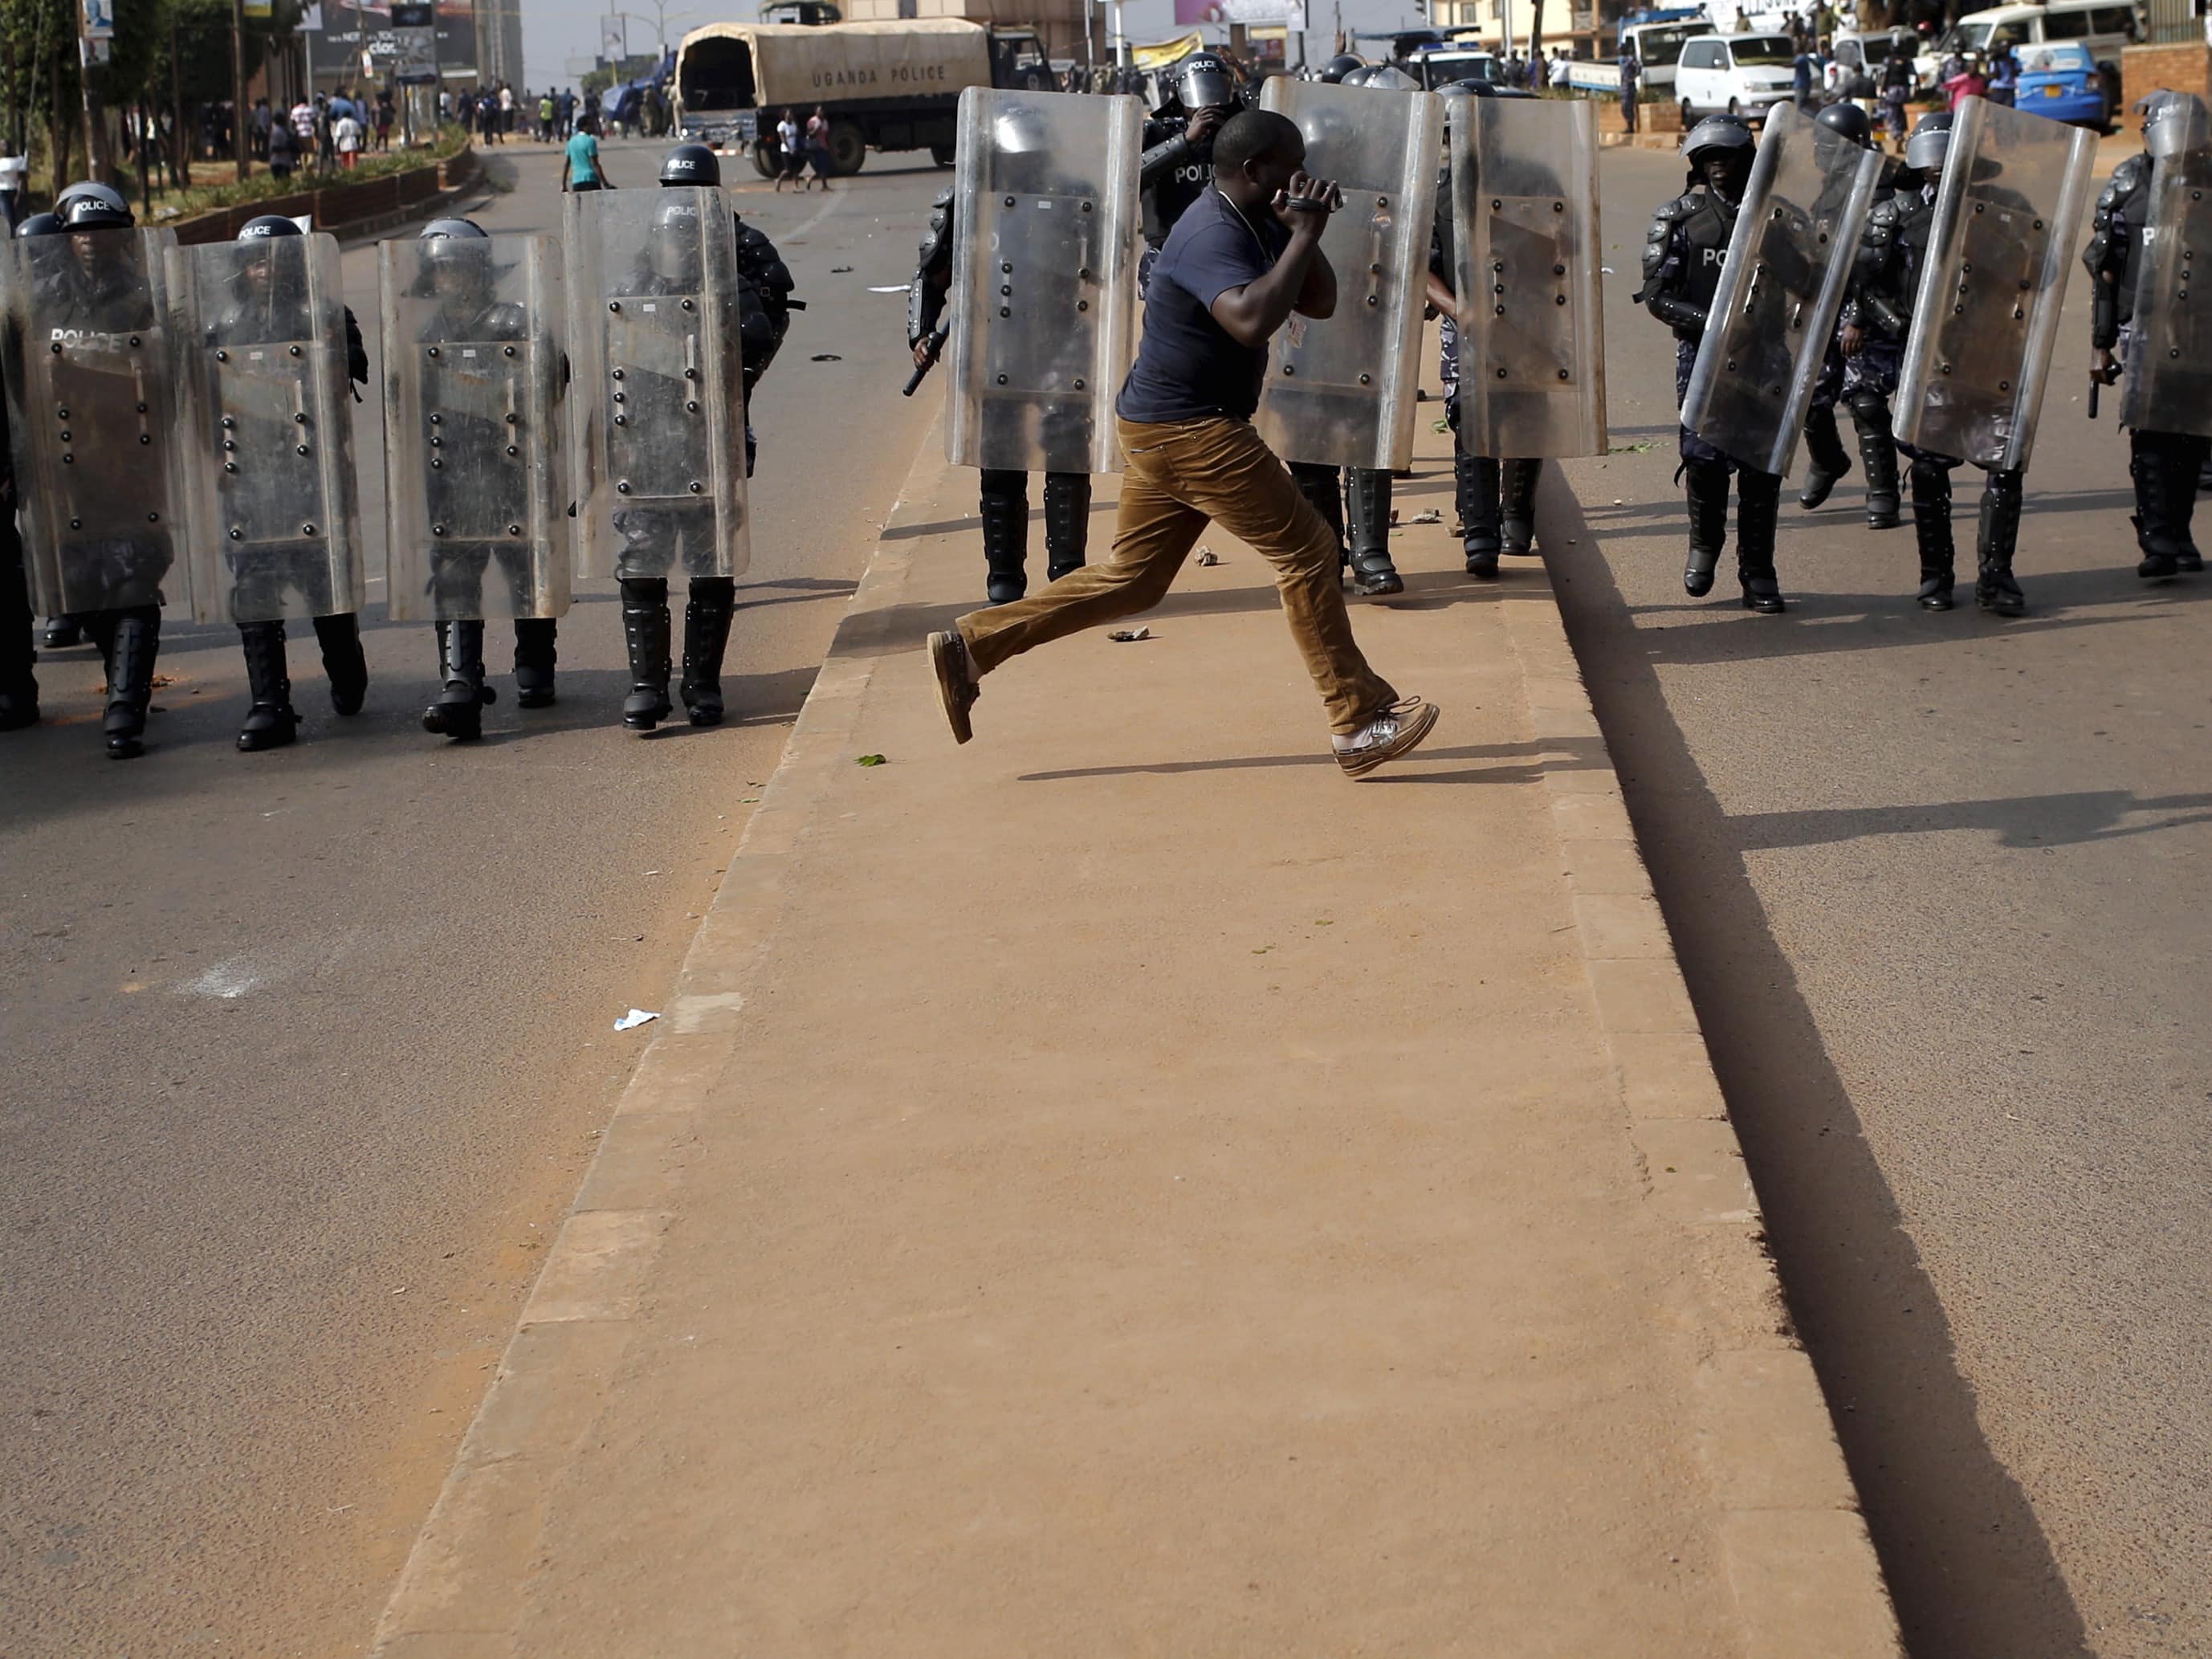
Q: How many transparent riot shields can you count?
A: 10